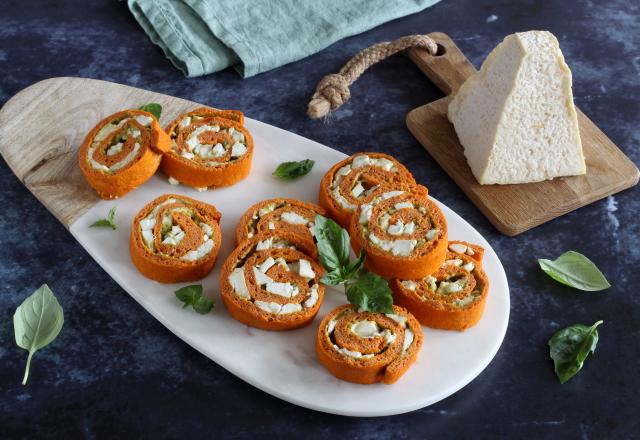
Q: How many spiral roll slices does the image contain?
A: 9